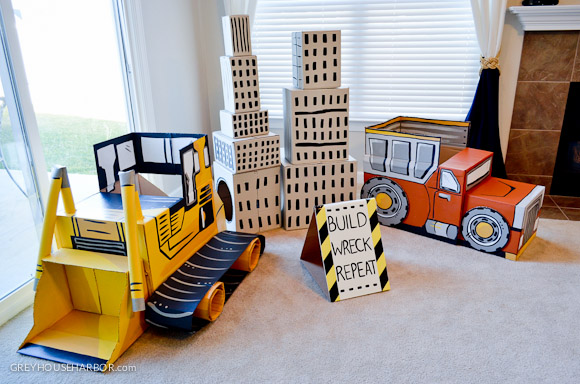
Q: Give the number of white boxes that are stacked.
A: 8